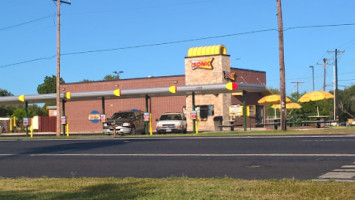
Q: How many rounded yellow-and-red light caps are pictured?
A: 5